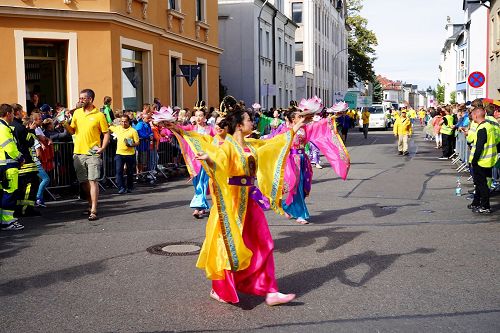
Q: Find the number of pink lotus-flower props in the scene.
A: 4